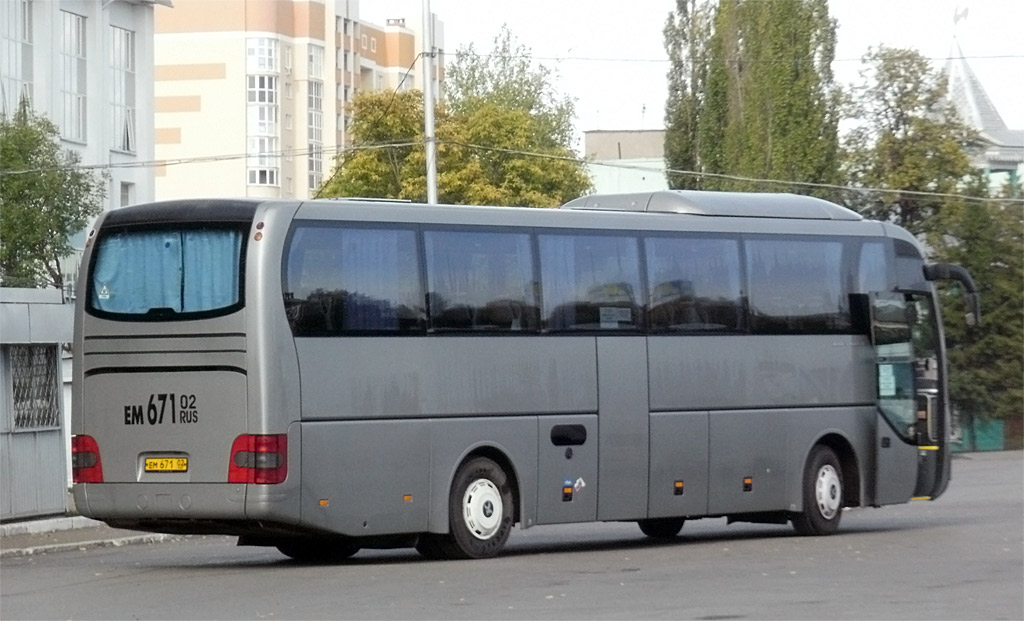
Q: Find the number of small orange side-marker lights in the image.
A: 5